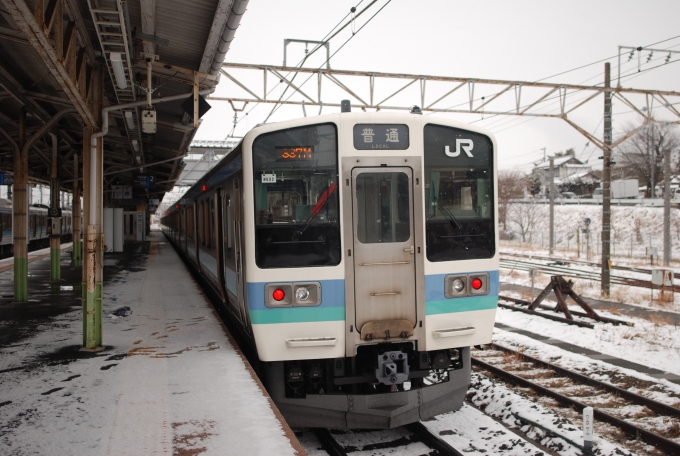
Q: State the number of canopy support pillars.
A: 4